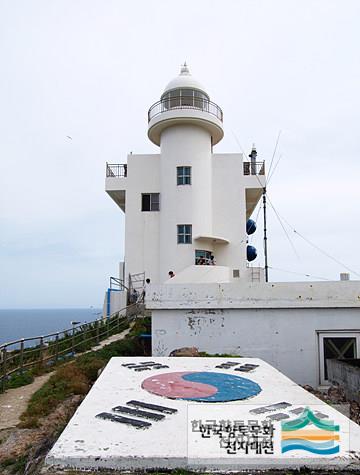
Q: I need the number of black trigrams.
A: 4